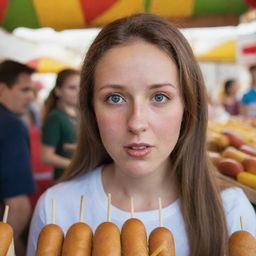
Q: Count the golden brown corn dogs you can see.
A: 7